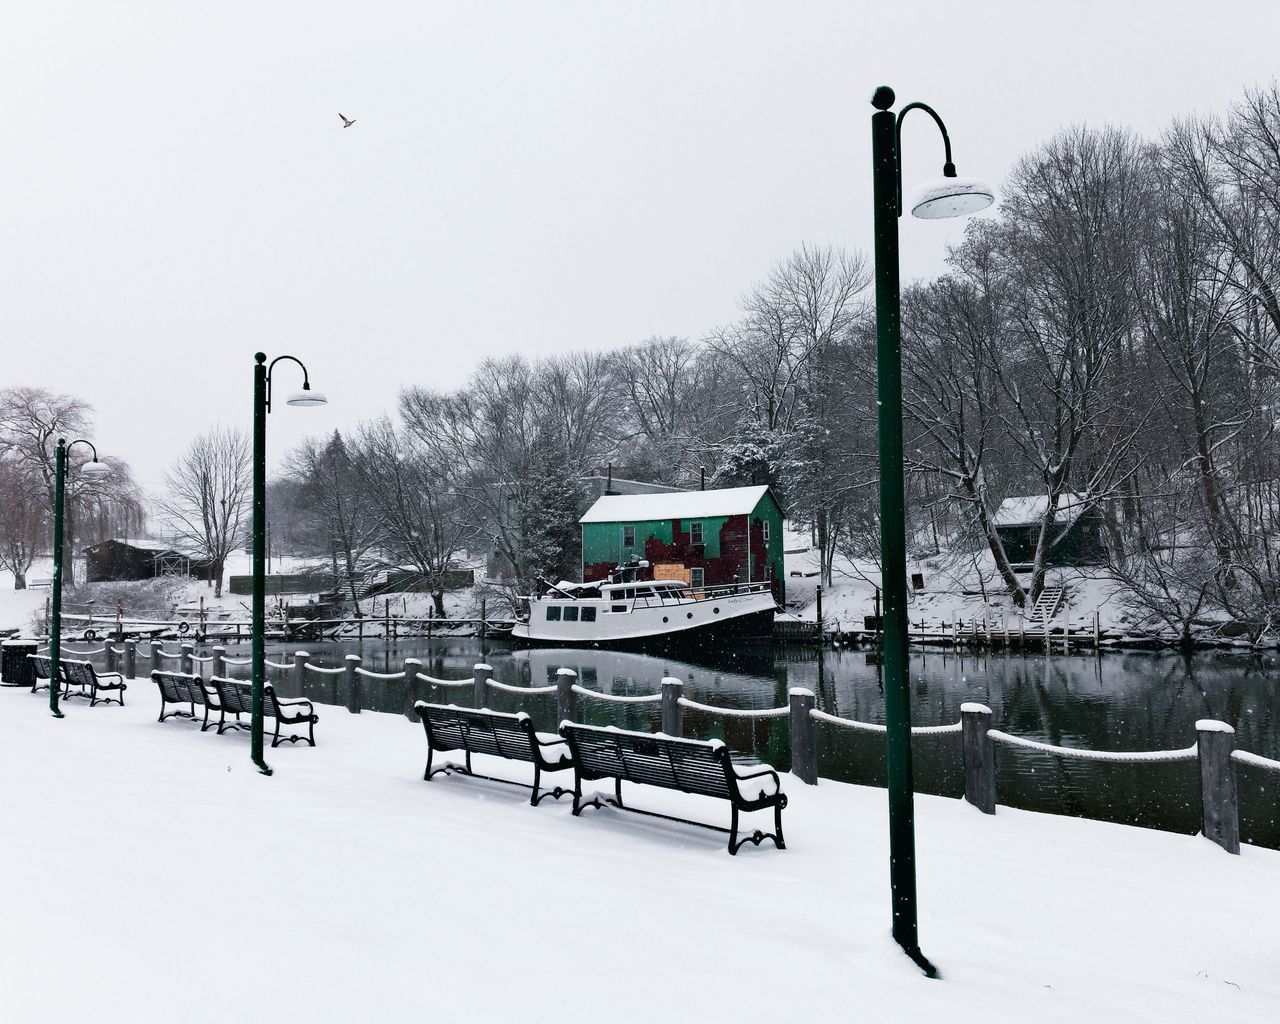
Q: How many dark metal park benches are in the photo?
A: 6